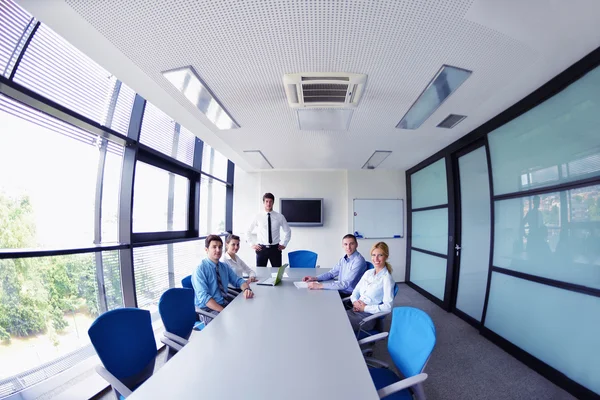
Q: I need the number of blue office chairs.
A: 7